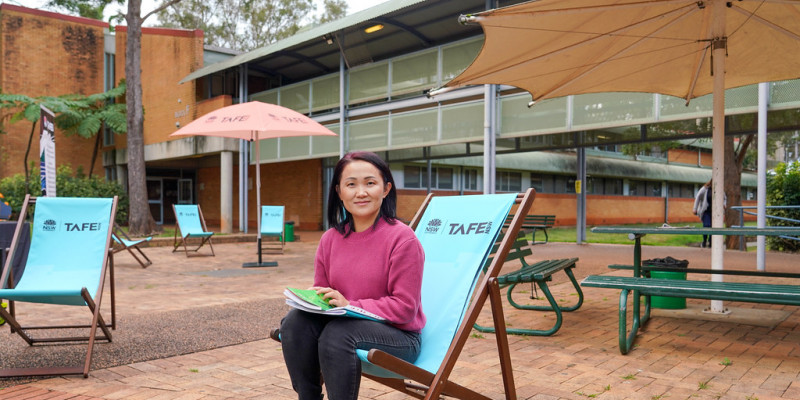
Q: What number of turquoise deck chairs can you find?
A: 5